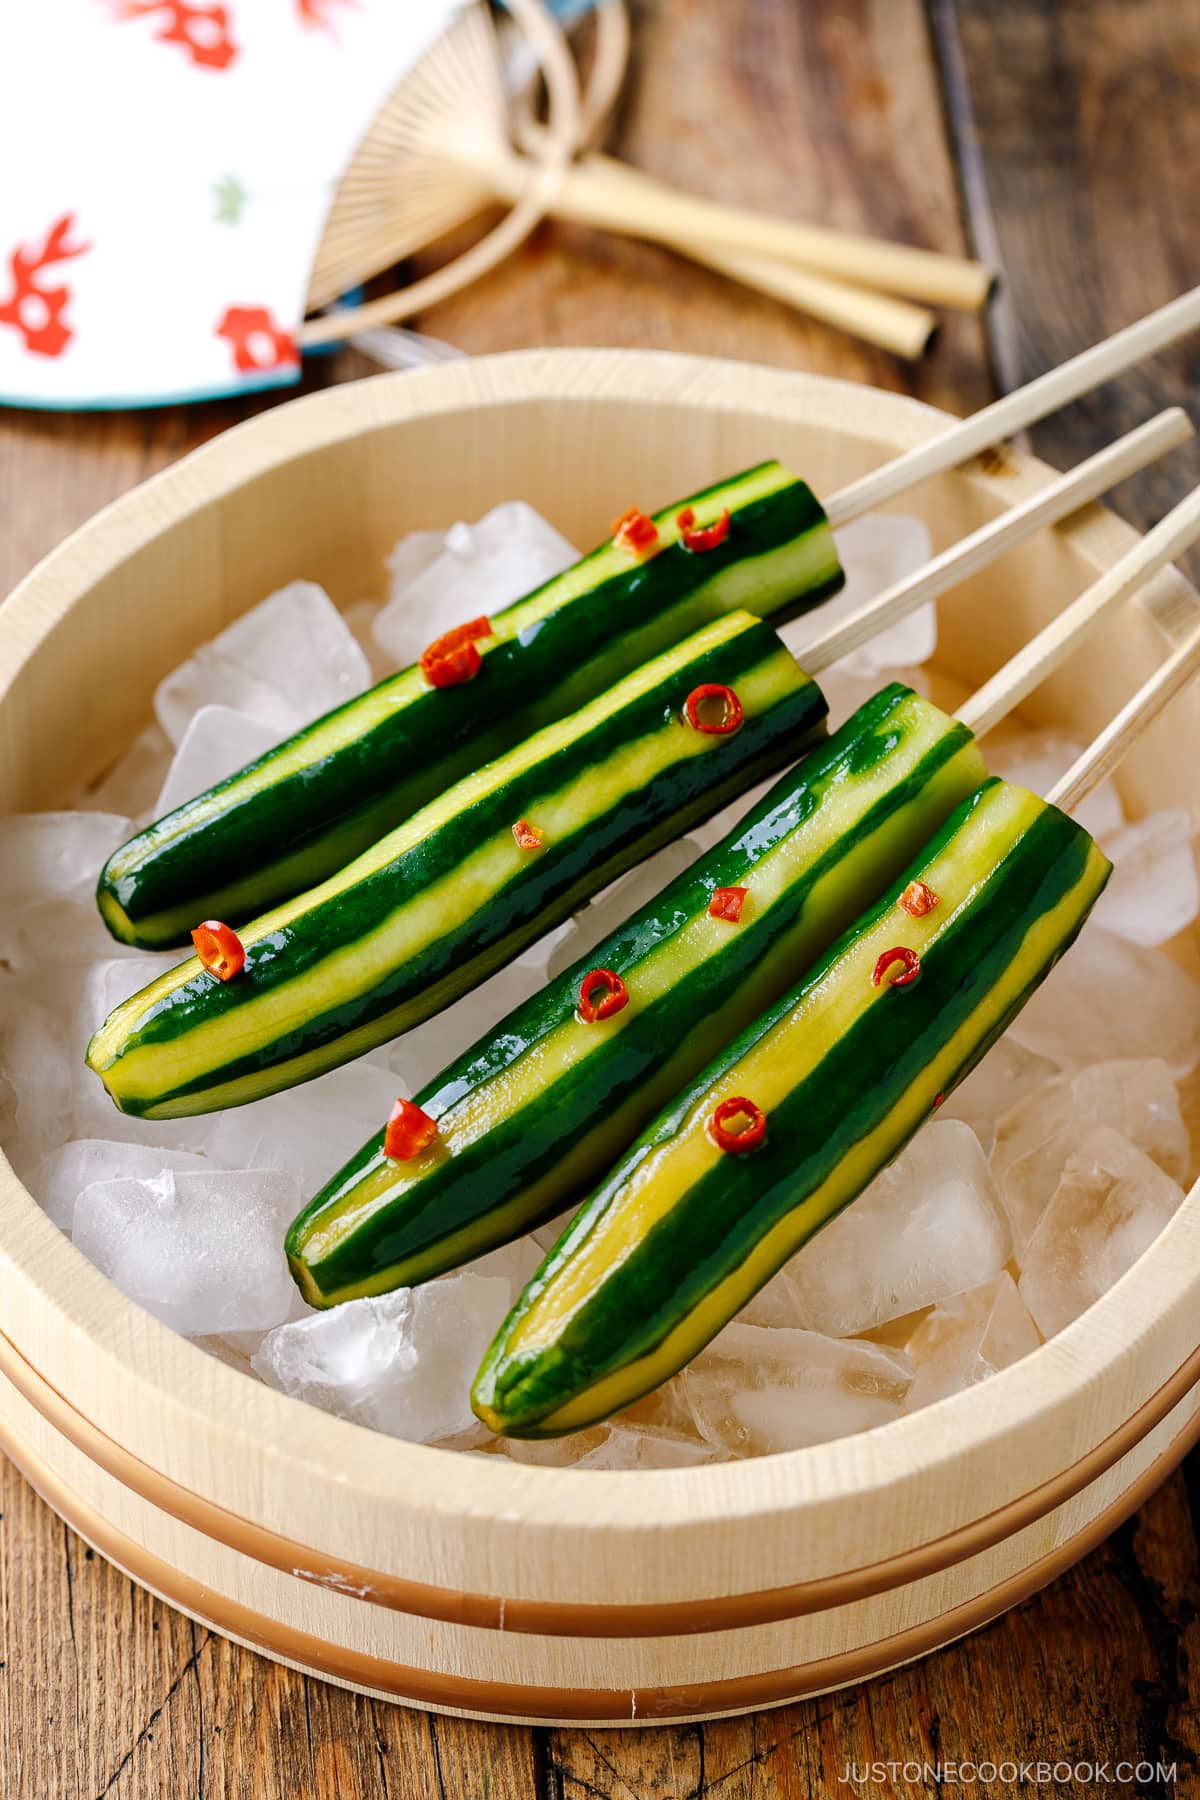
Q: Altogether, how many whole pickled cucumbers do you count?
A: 4